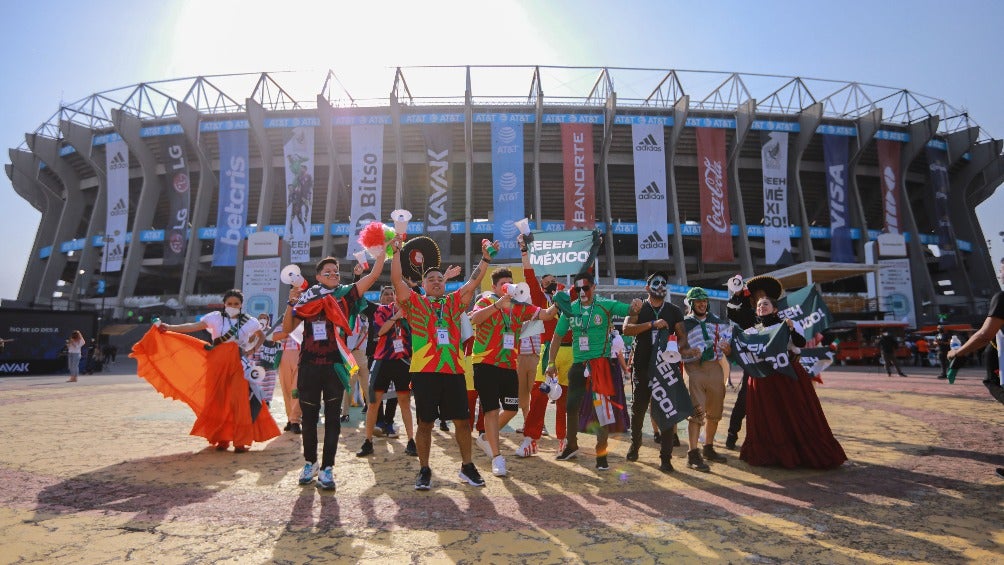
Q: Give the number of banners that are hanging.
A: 14